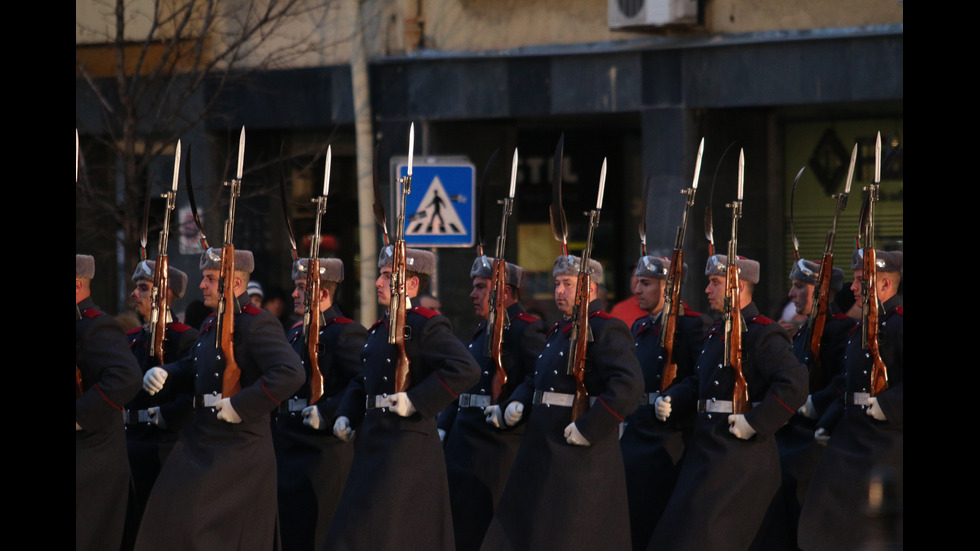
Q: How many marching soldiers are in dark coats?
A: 11